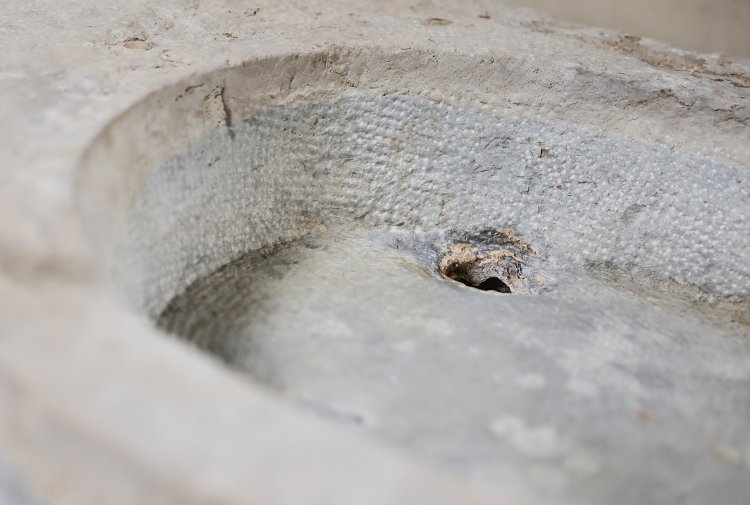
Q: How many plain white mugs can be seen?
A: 0